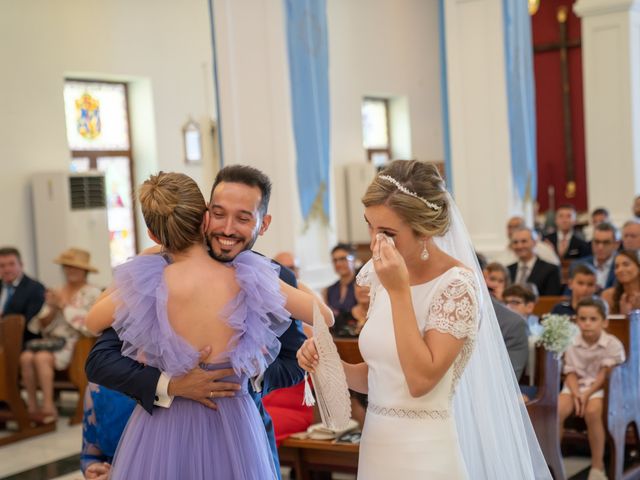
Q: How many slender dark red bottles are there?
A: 0